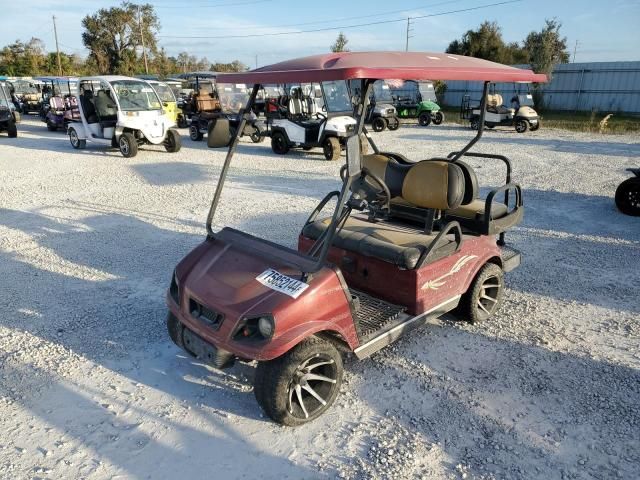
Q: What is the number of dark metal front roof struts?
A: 2